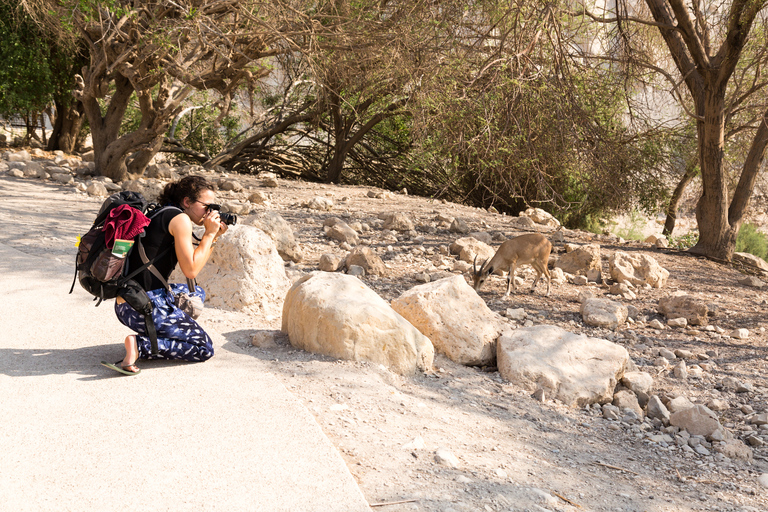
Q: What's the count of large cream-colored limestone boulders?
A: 4